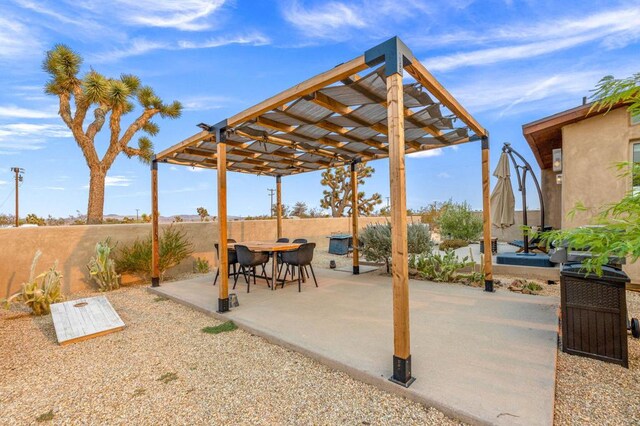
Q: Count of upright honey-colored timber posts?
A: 6